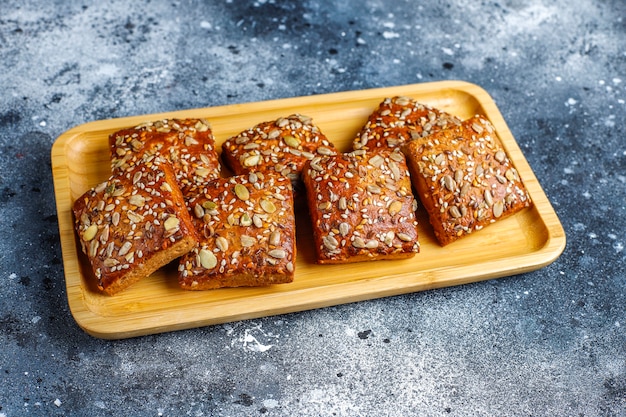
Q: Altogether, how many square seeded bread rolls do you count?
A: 7